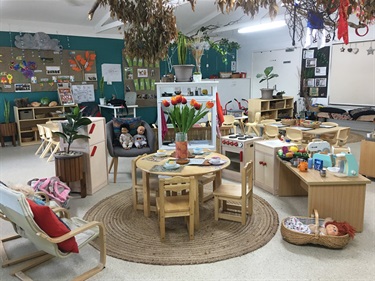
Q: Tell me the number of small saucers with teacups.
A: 4